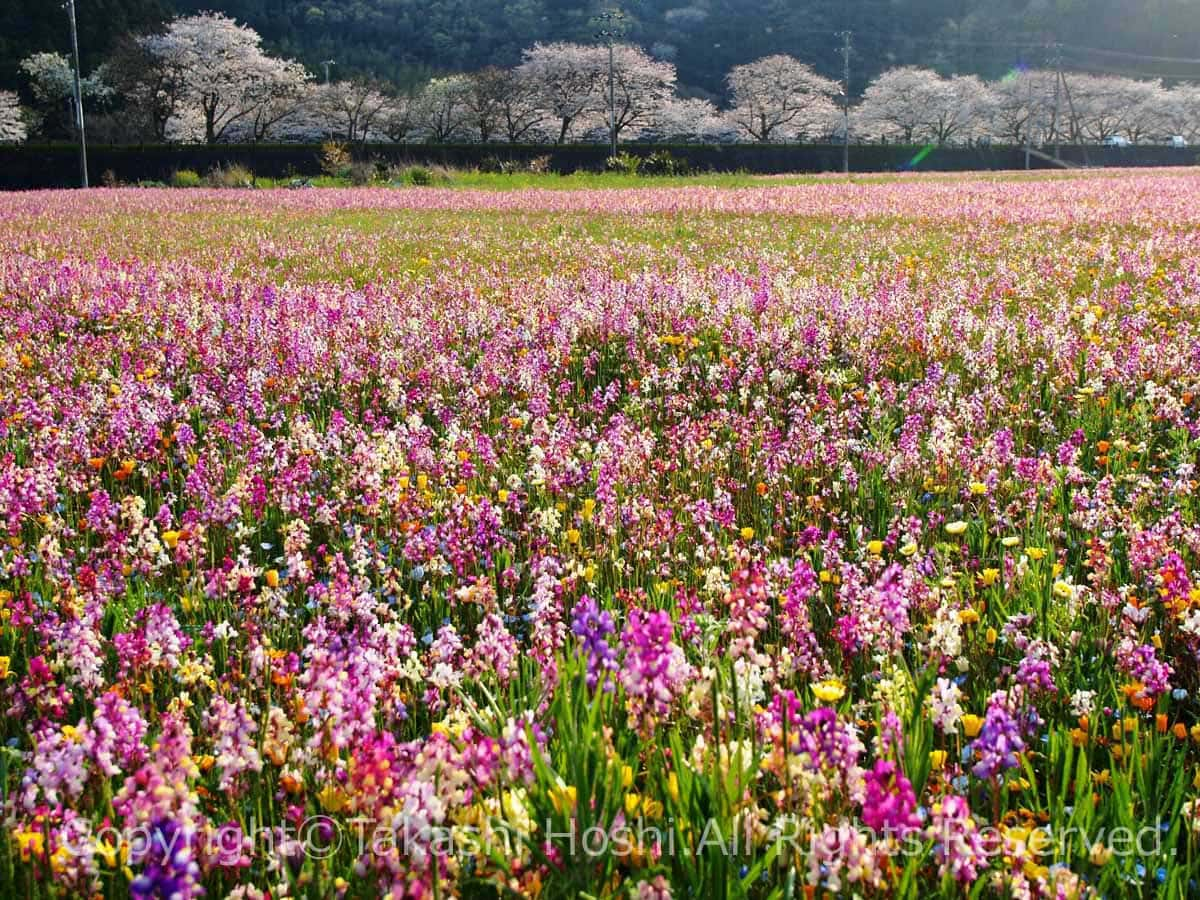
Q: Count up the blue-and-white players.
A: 0